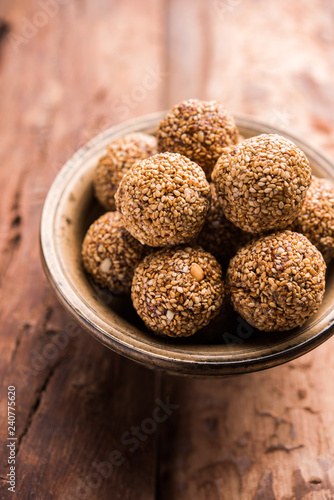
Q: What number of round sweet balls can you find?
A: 9